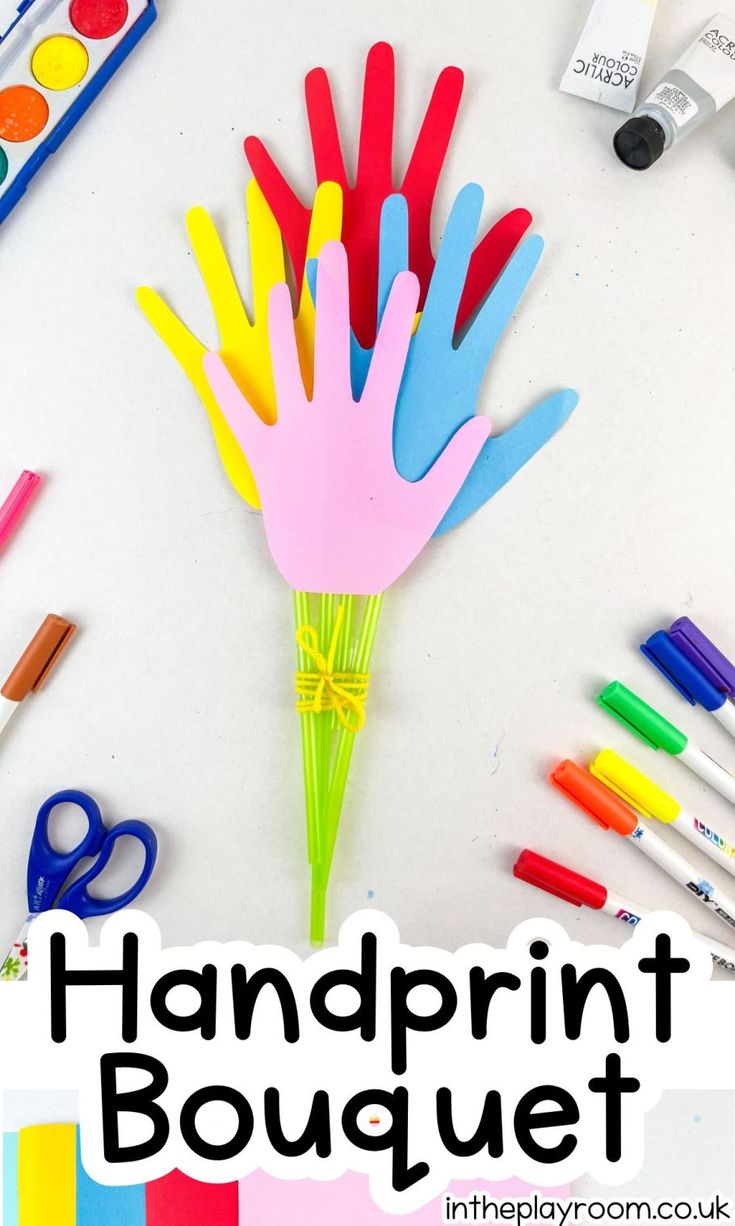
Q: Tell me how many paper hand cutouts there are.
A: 4